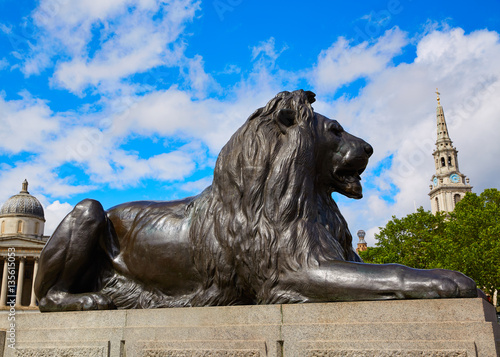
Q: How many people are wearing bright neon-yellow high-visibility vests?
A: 0